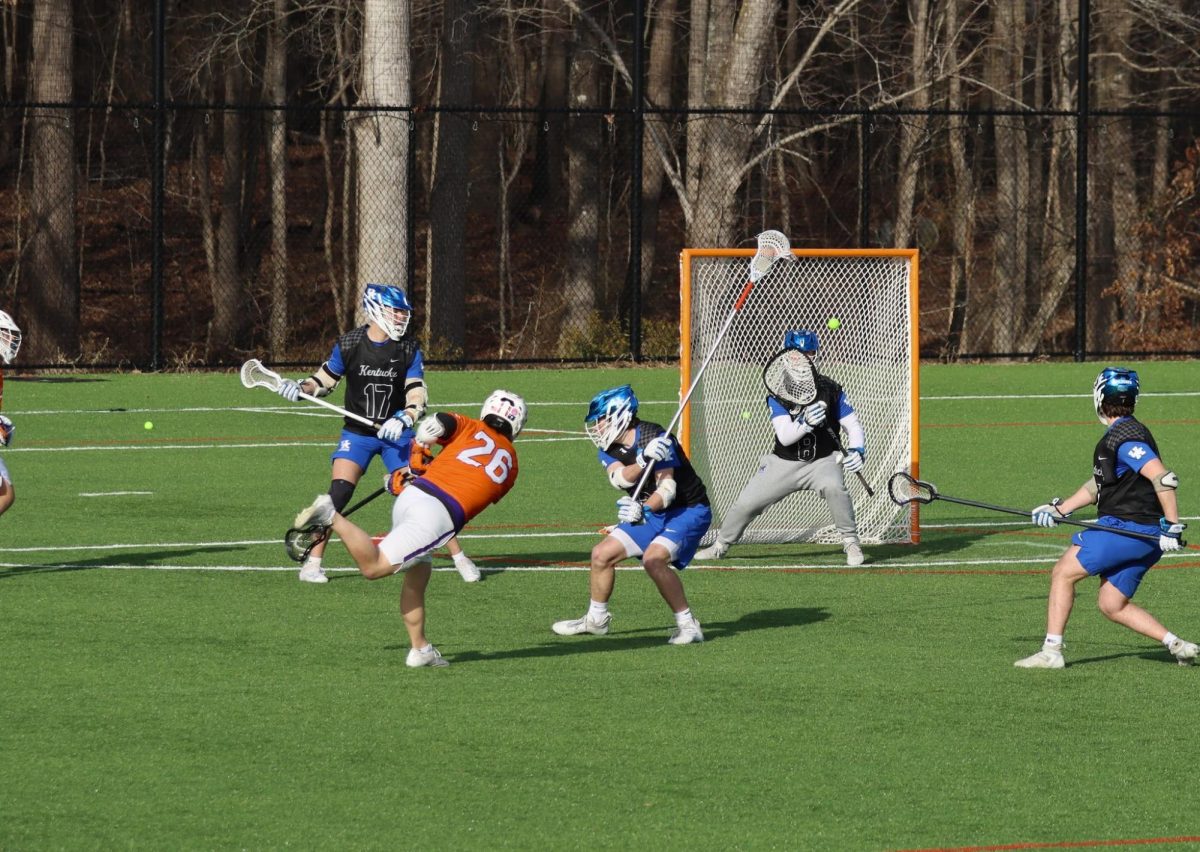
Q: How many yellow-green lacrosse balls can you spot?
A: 3